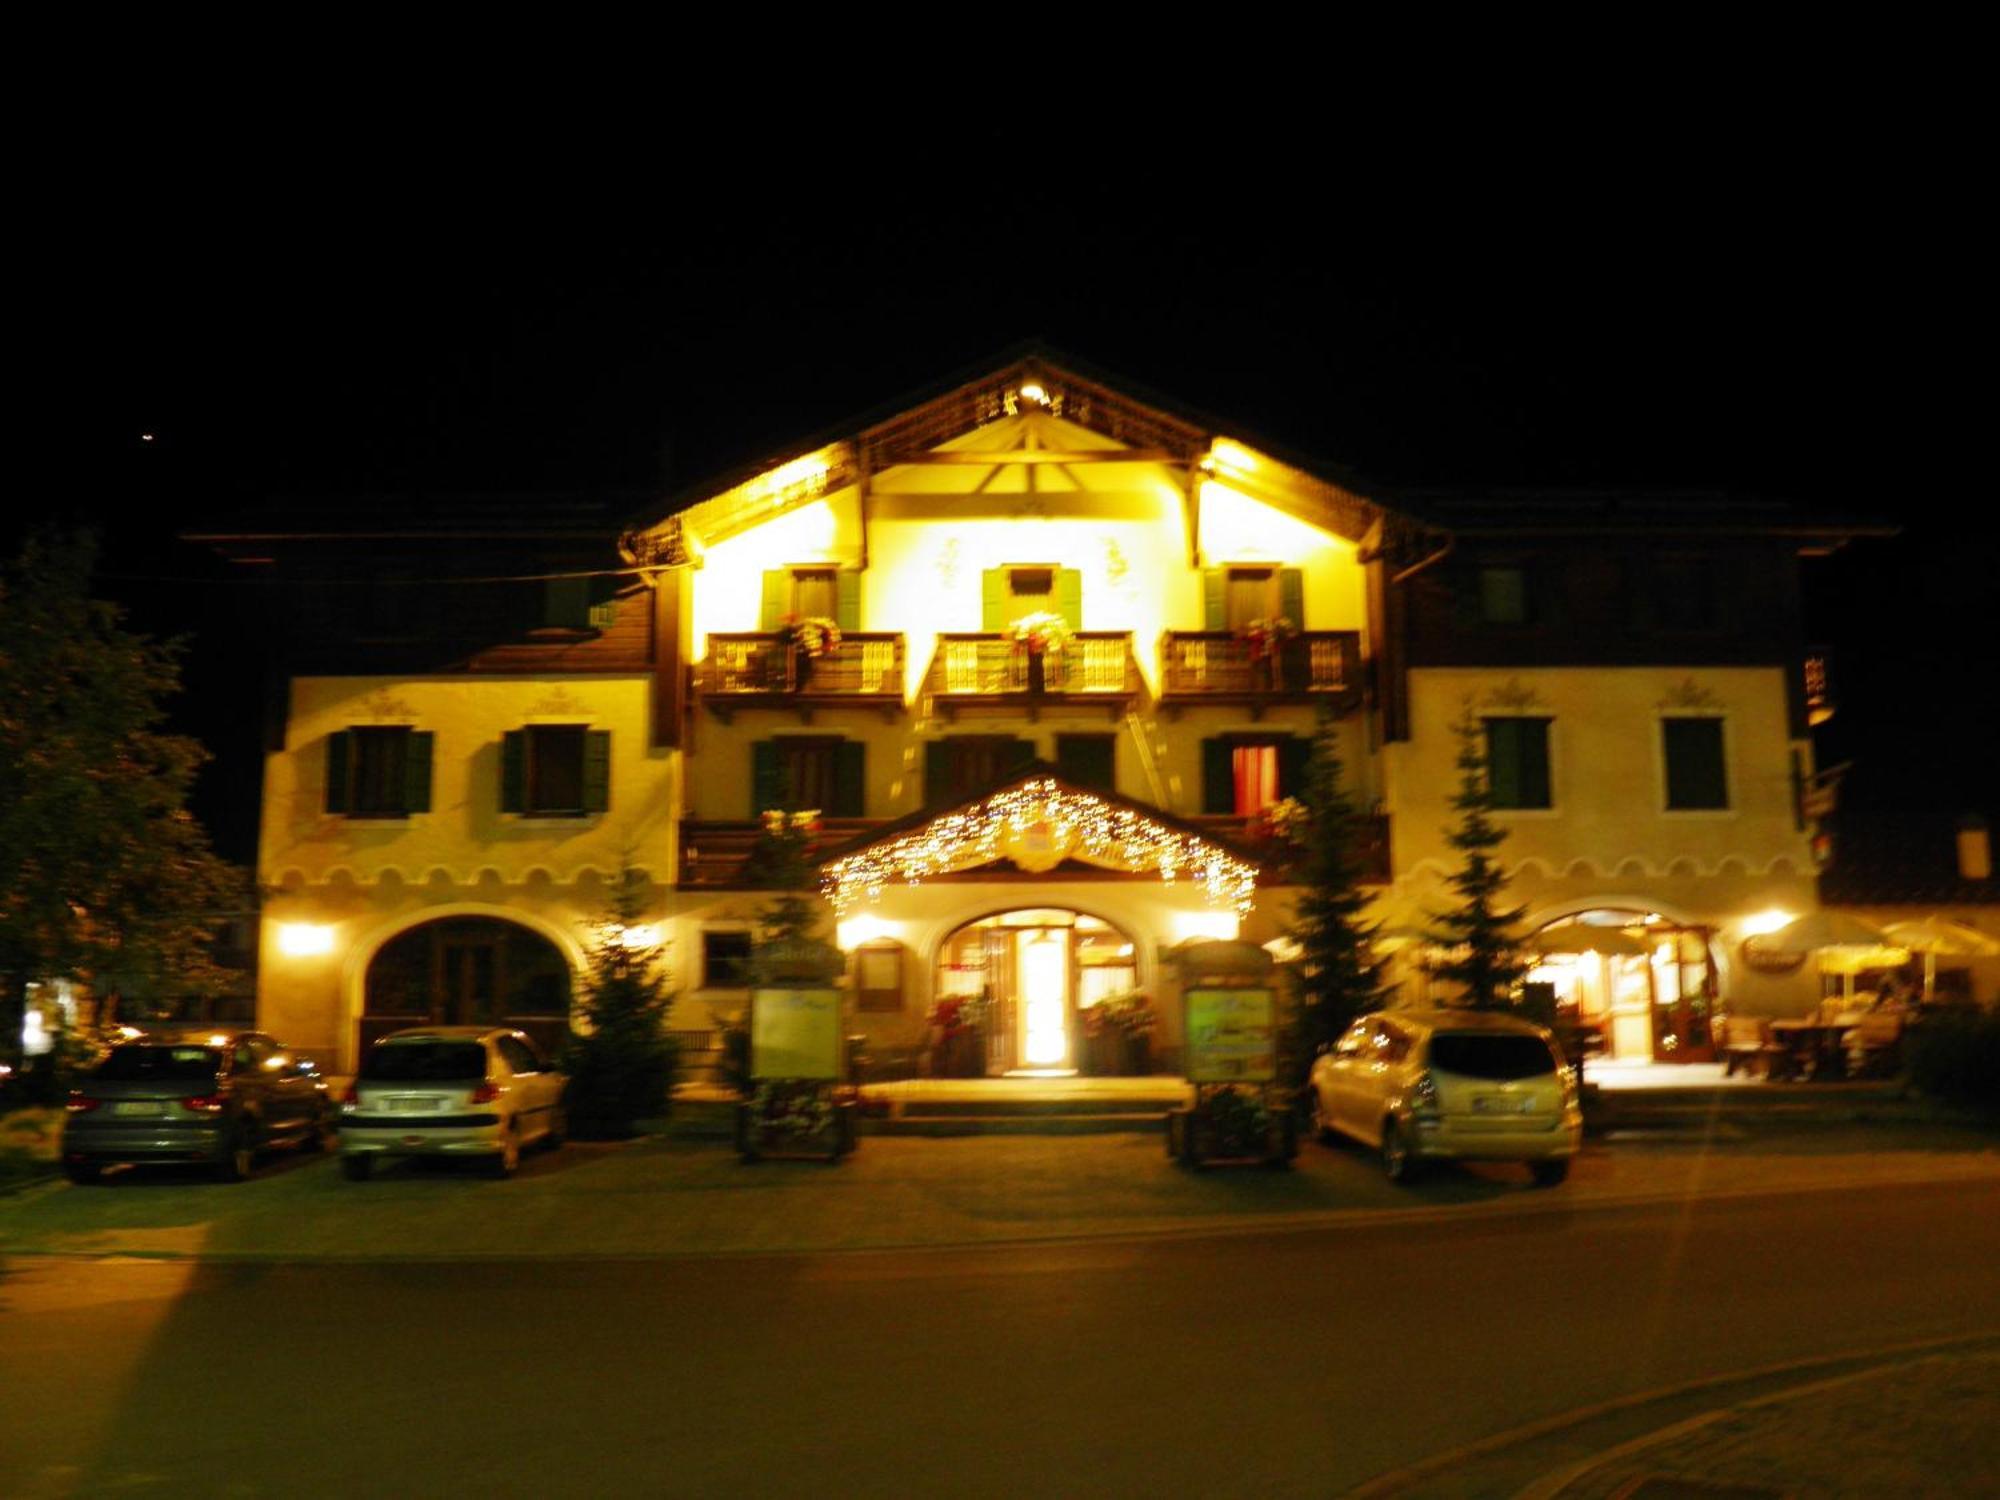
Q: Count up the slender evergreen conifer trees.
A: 4